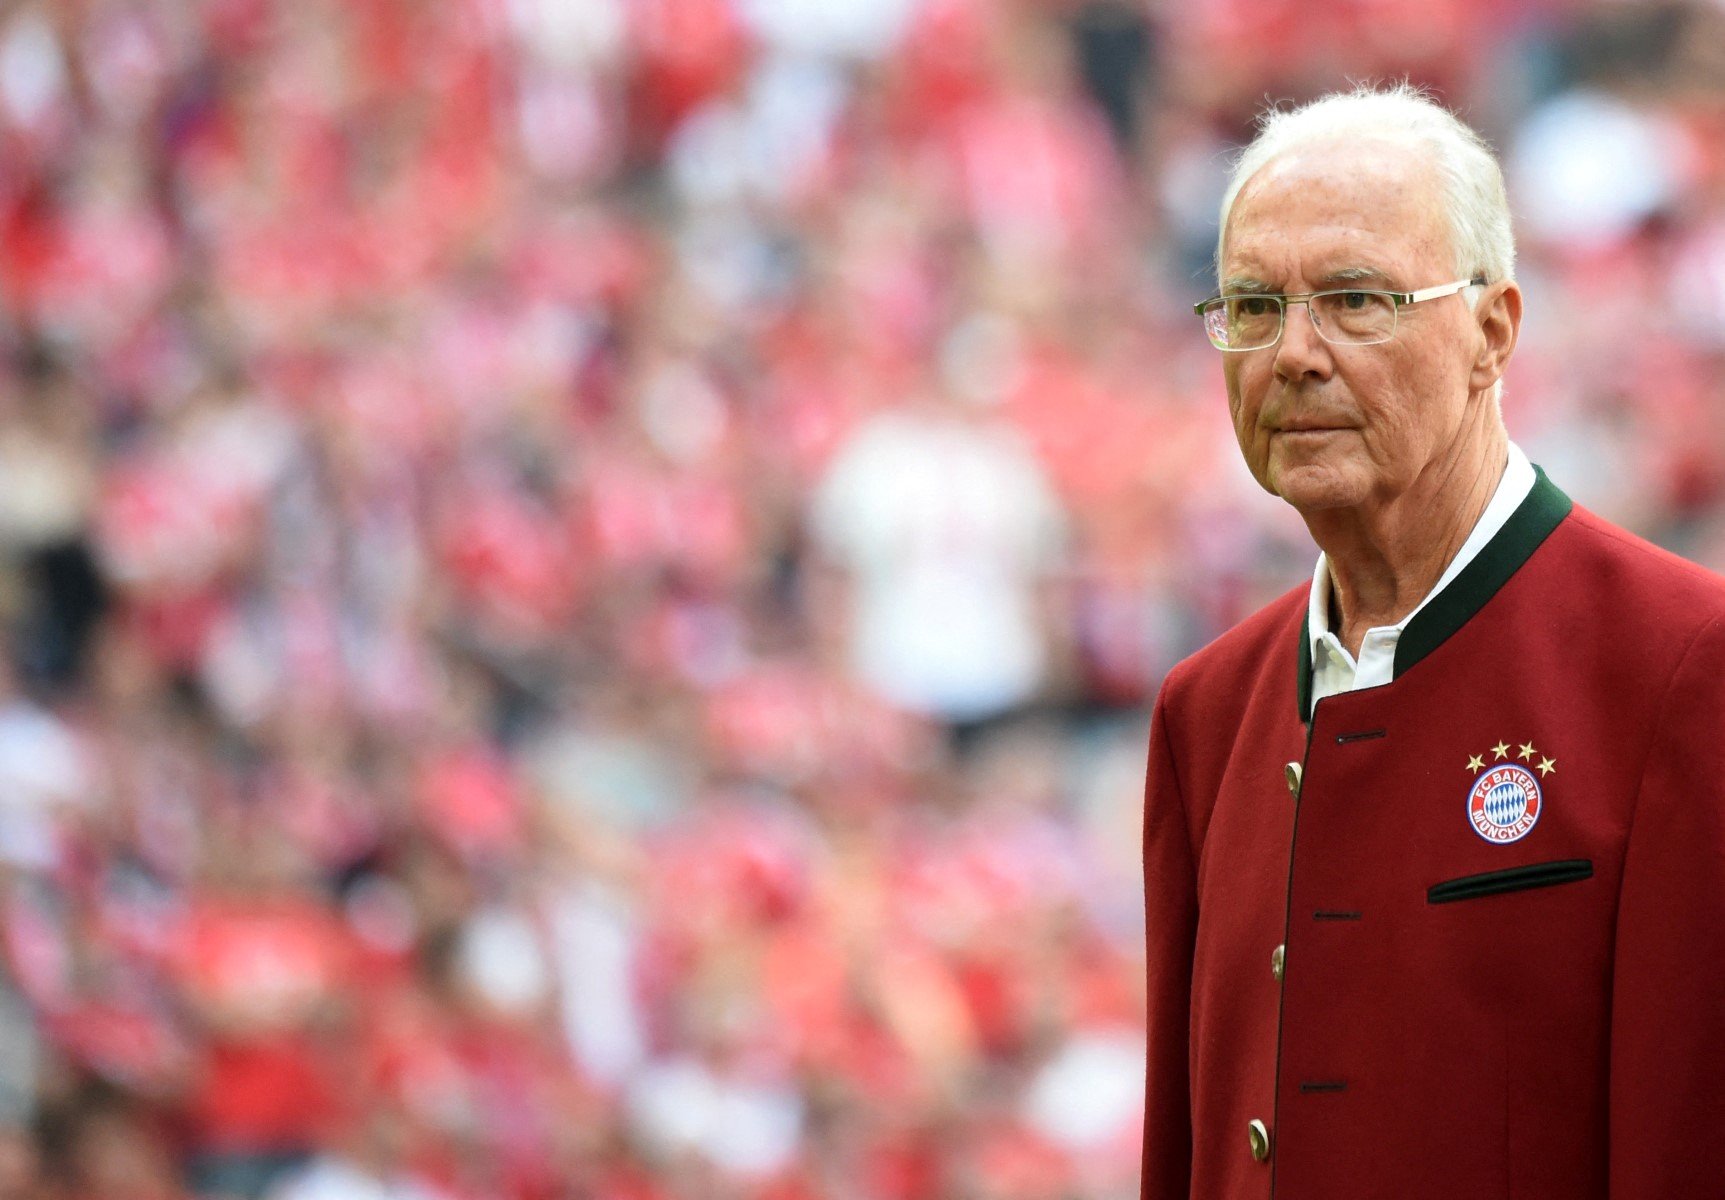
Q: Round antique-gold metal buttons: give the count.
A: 3